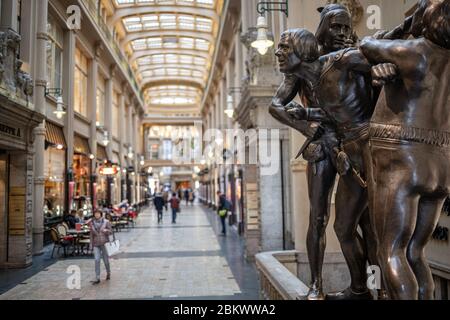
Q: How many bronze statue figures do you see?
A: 3